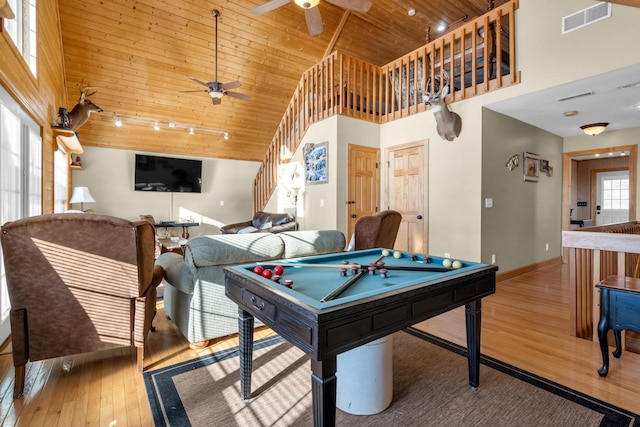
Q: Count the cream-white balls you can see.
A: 4